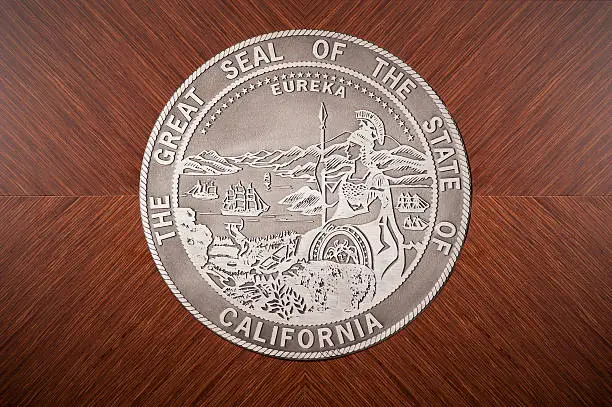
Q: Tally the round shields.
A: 1